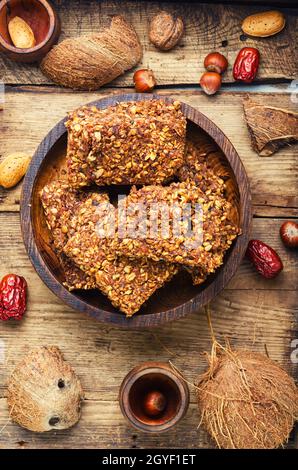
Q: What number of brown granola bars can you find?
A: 5